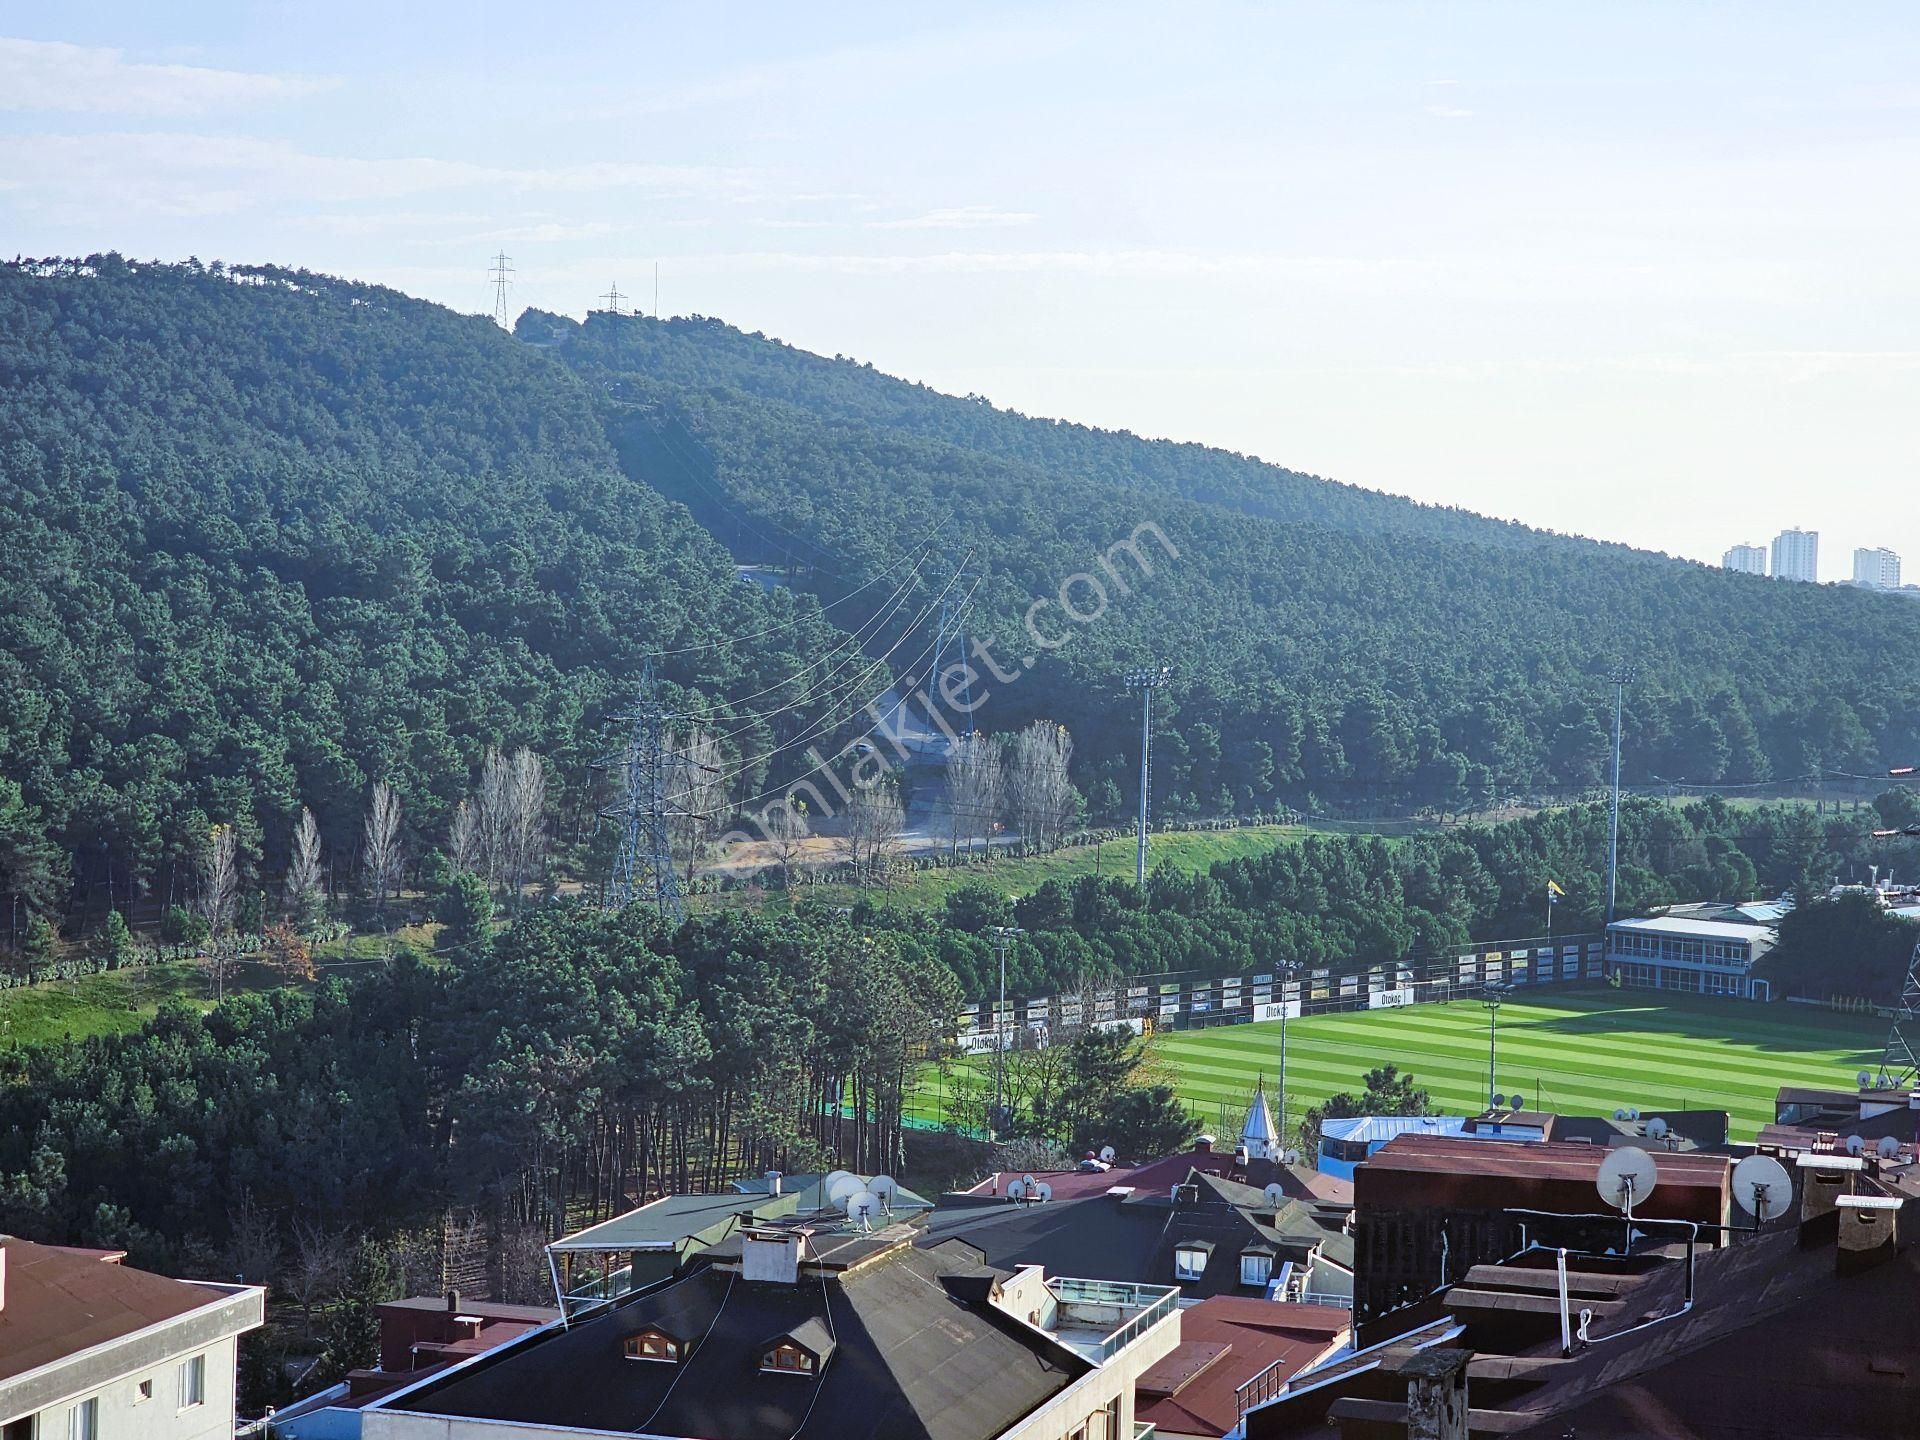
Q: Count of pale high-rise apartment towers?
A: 3